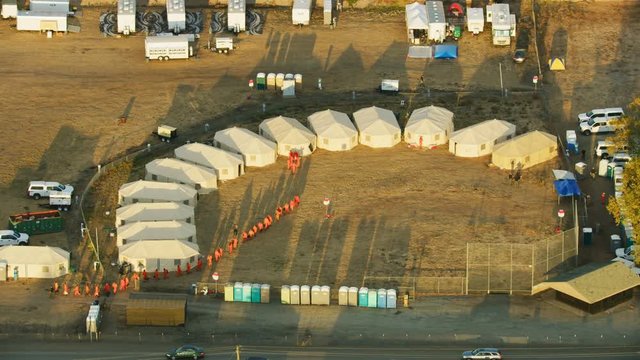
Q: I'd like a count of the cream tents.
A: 14